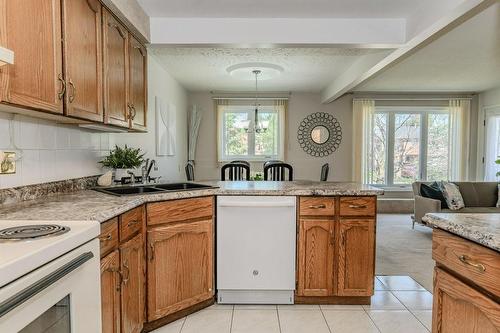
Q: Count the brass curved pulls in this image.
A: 14